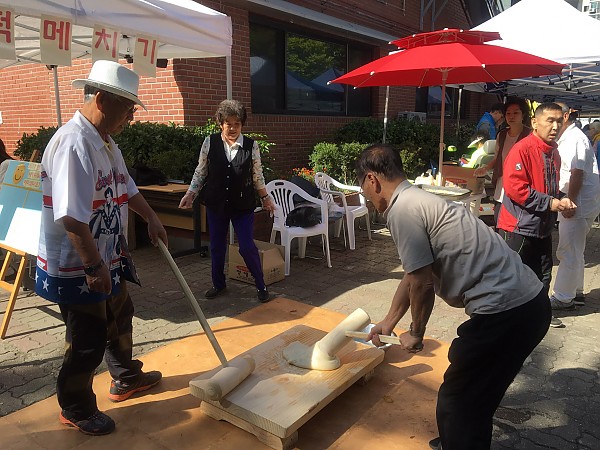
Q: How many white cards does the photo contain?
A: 4